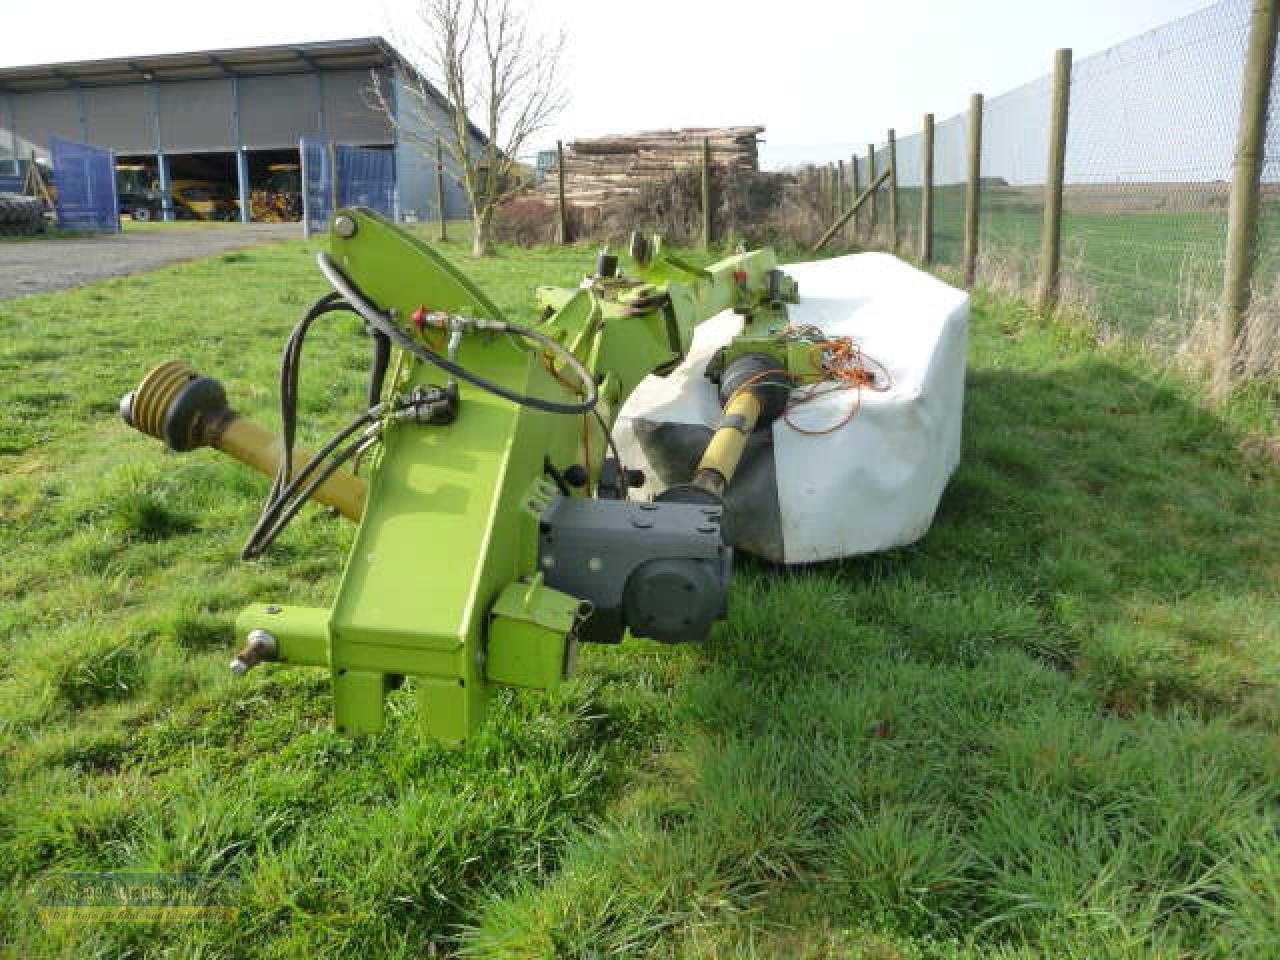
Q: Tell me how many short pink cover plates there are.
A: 0